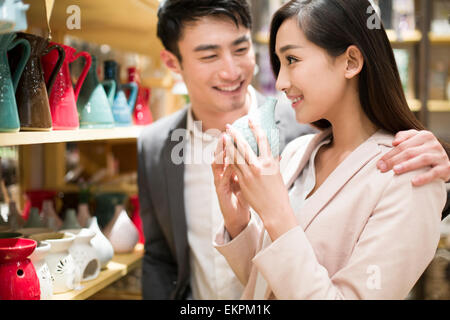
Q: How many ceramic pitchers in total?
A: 6